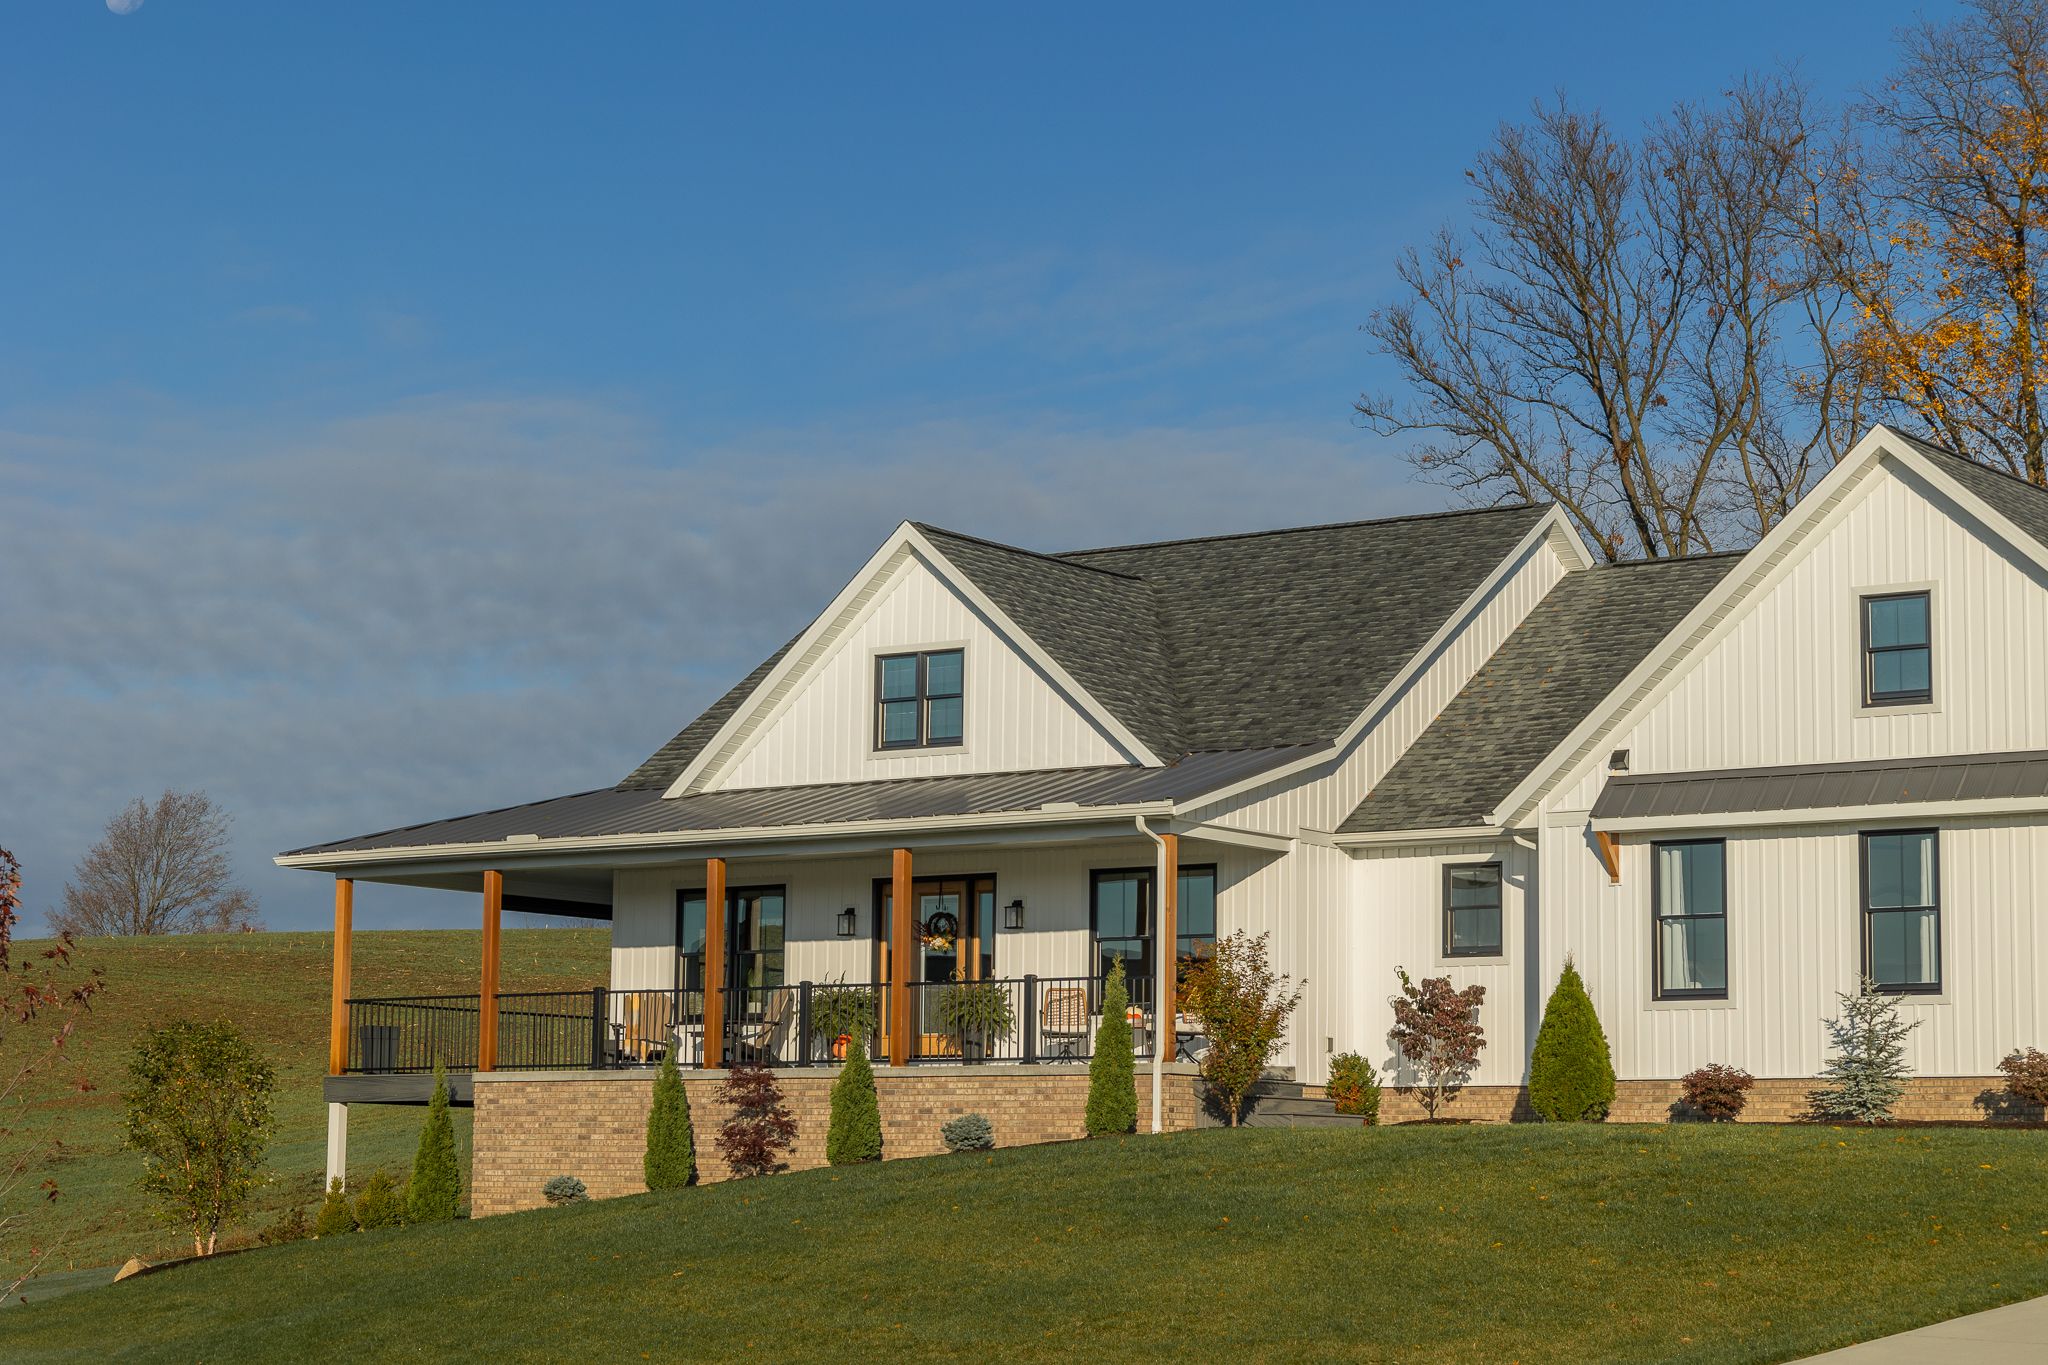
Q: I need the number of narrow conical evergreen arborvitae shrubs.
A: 5